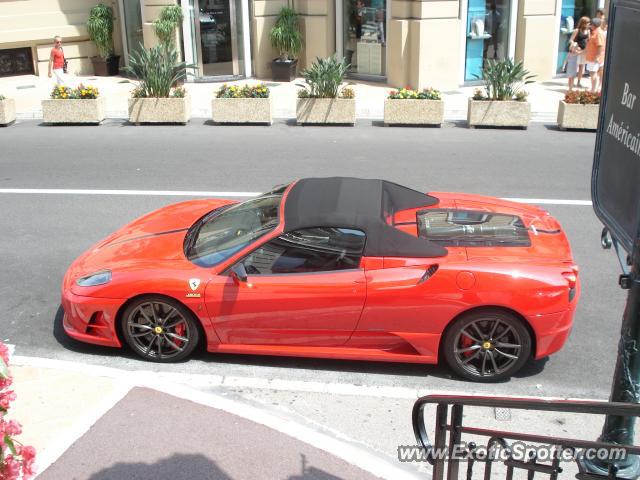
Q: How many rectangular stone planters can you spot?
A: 8